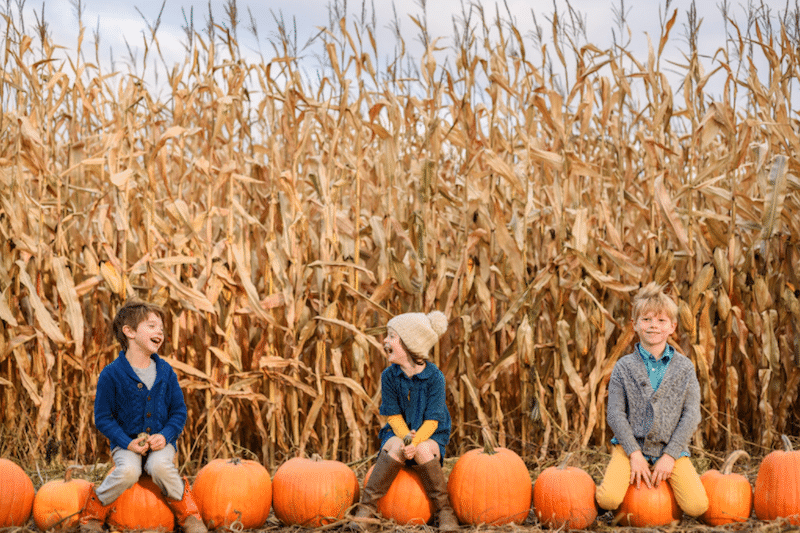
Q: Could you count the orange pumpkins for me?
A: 11